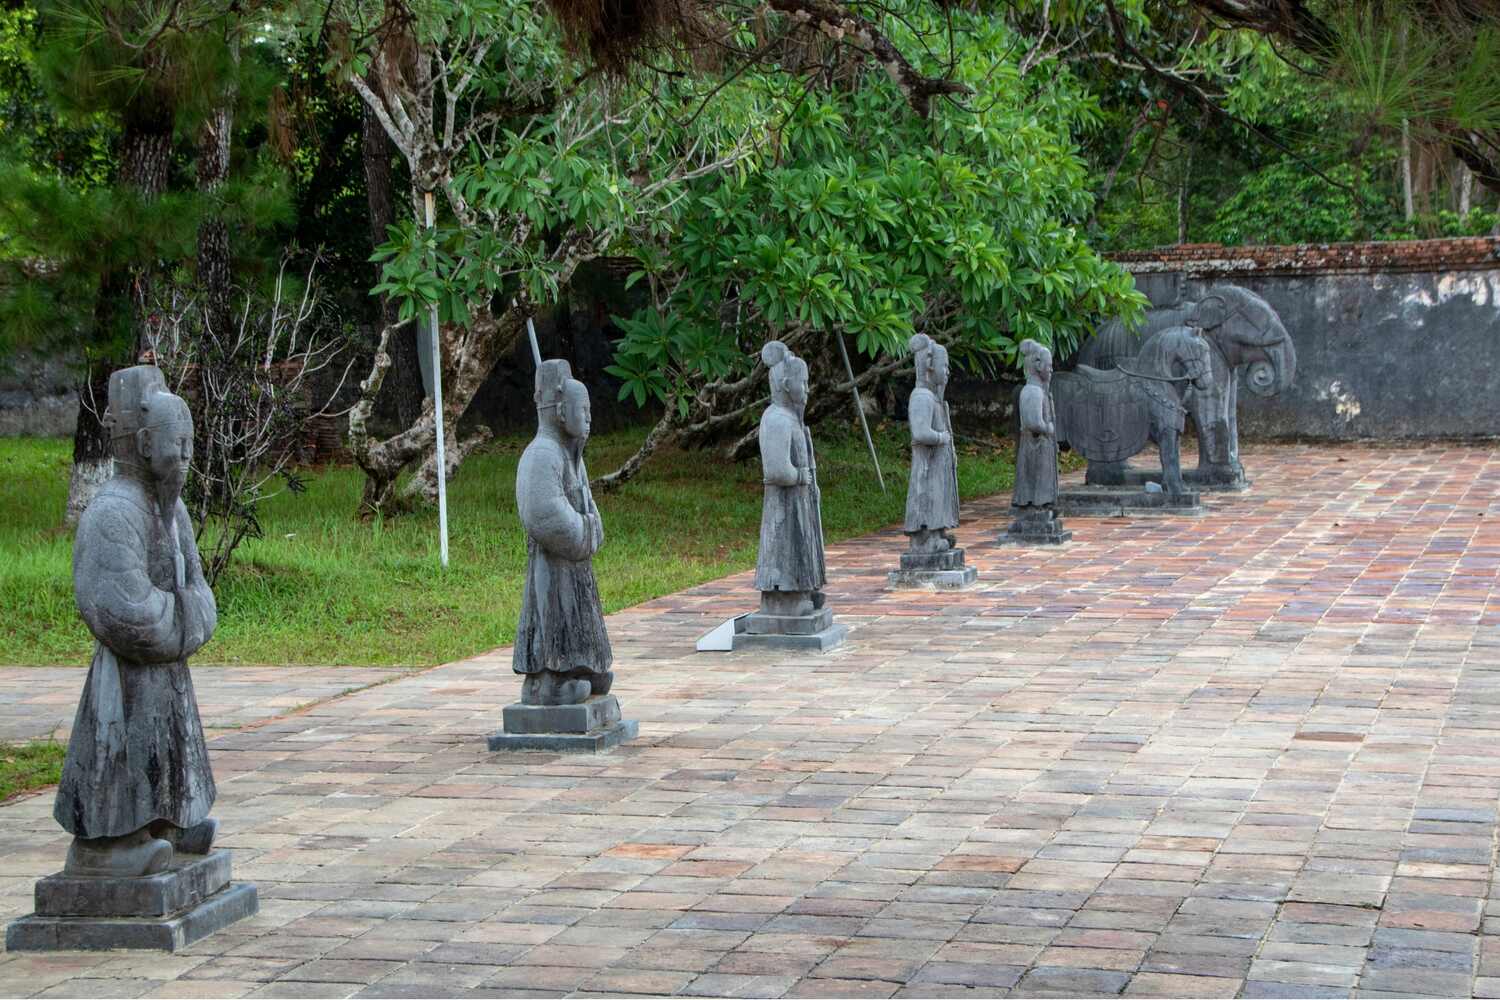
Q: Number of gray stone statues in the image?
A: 7